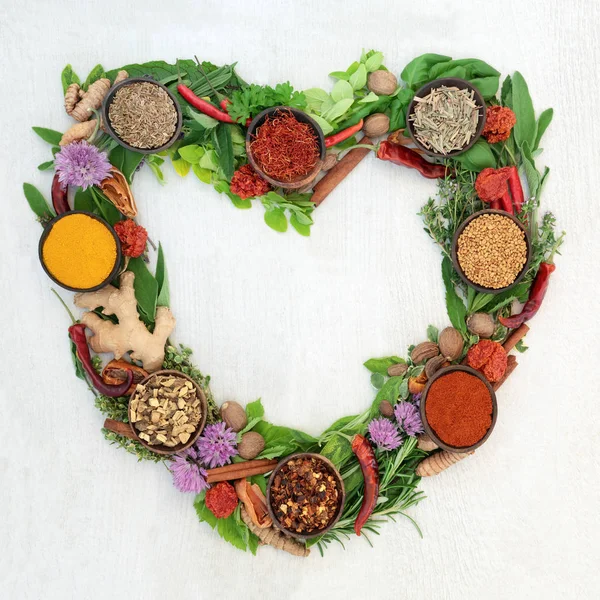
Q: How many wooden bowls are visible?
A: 8